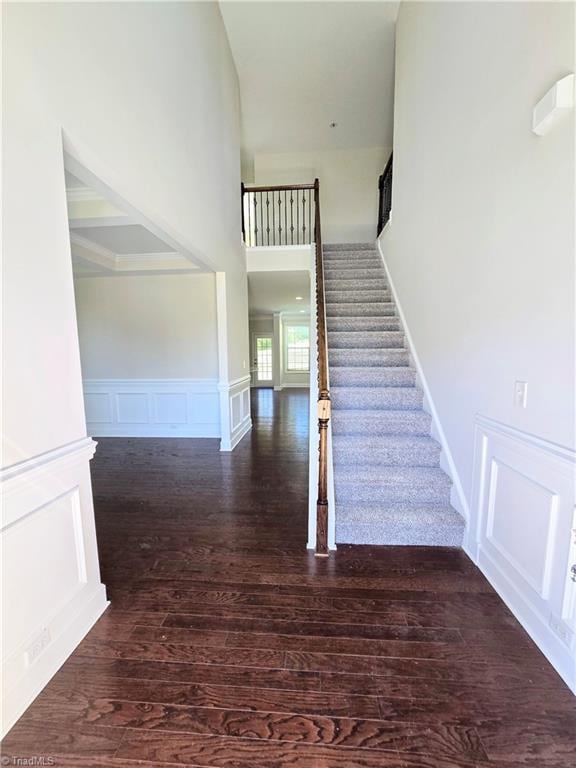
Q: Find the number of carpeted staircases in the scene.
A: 1